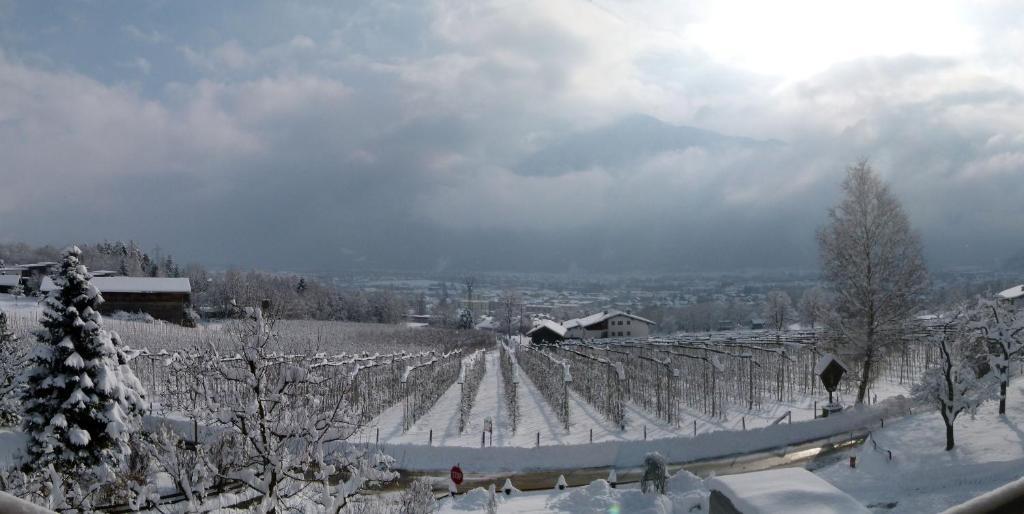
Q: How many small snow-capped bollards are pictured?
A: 4